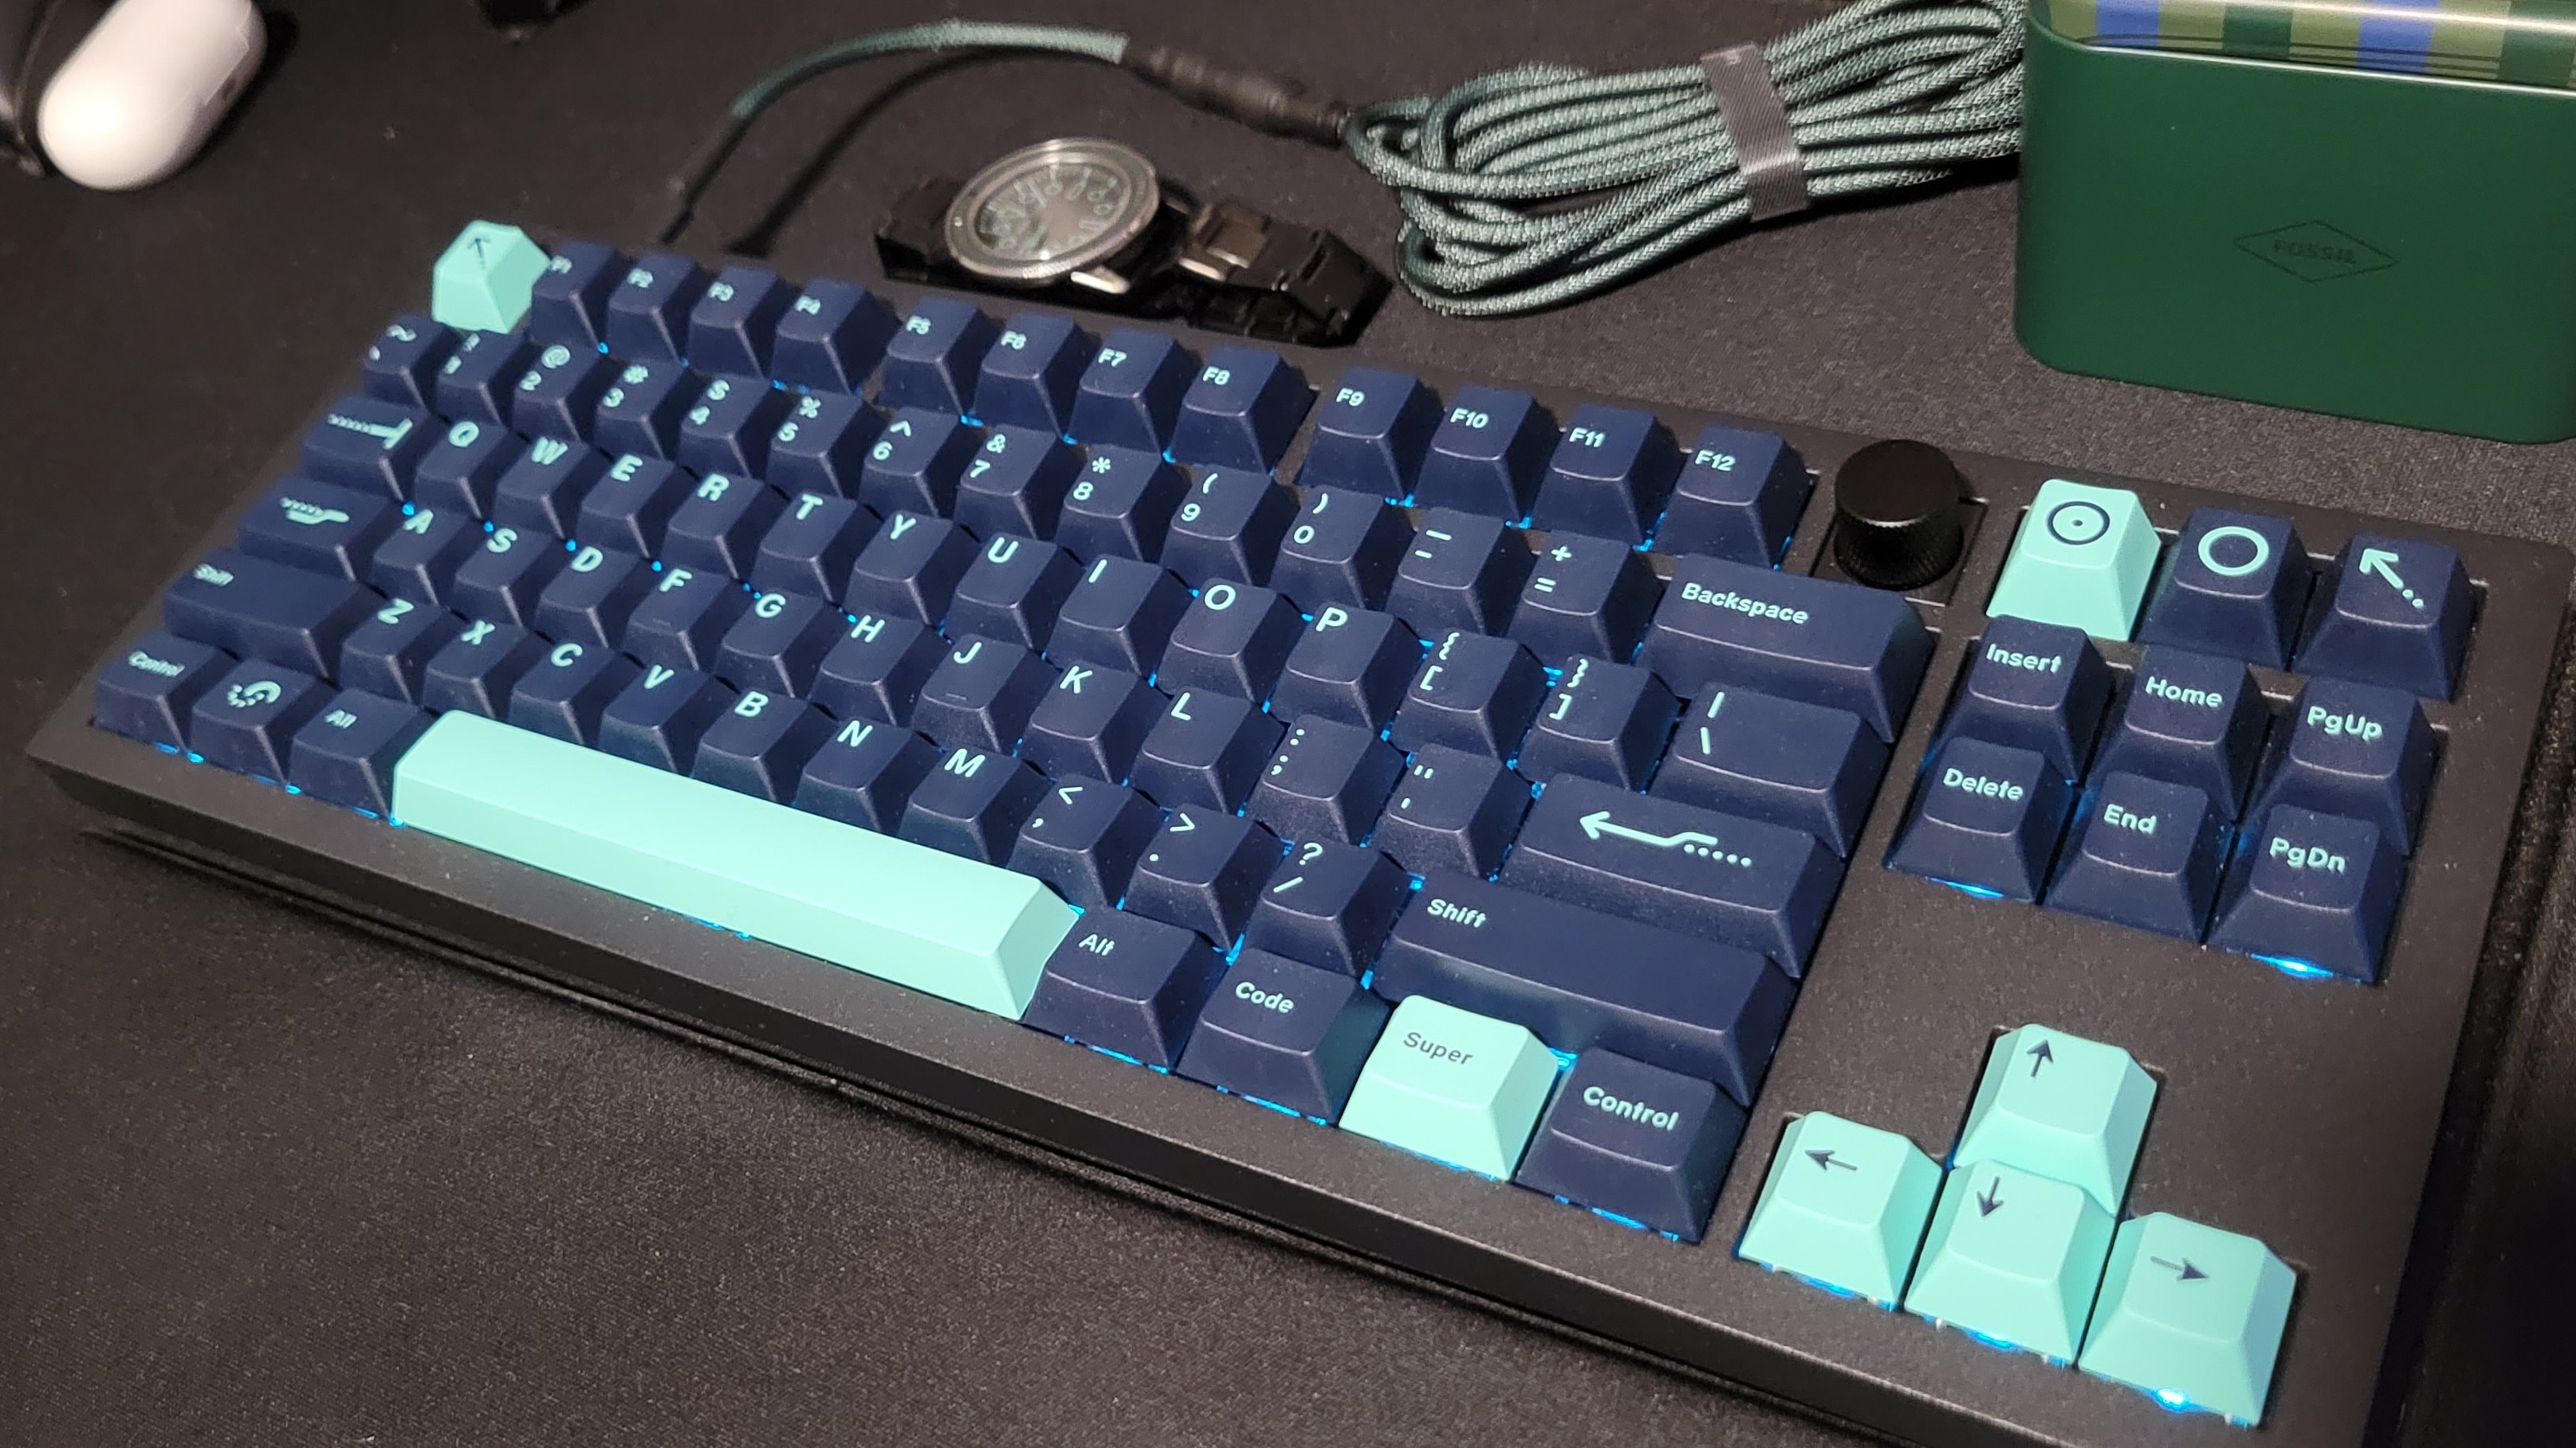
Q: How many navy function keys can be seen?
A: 12